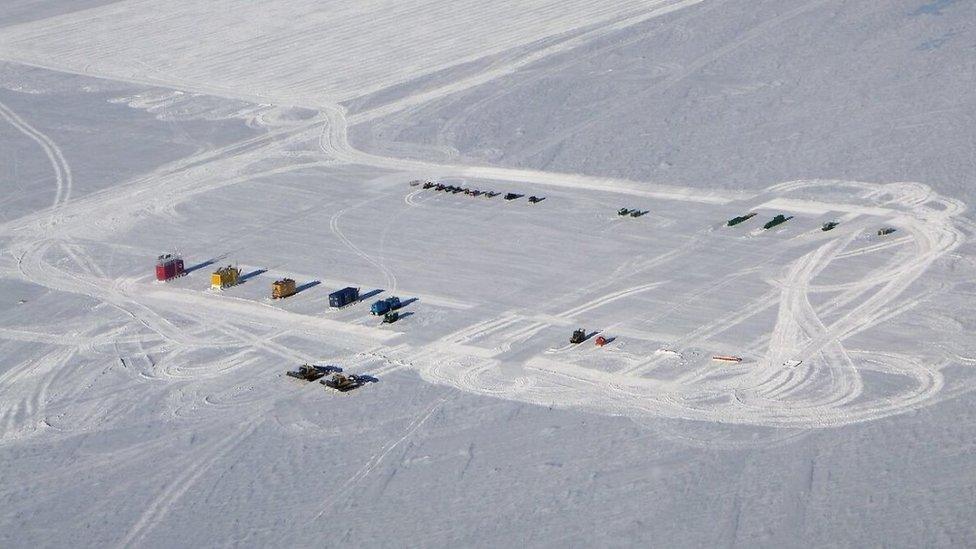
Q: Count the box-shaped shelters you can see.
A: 4